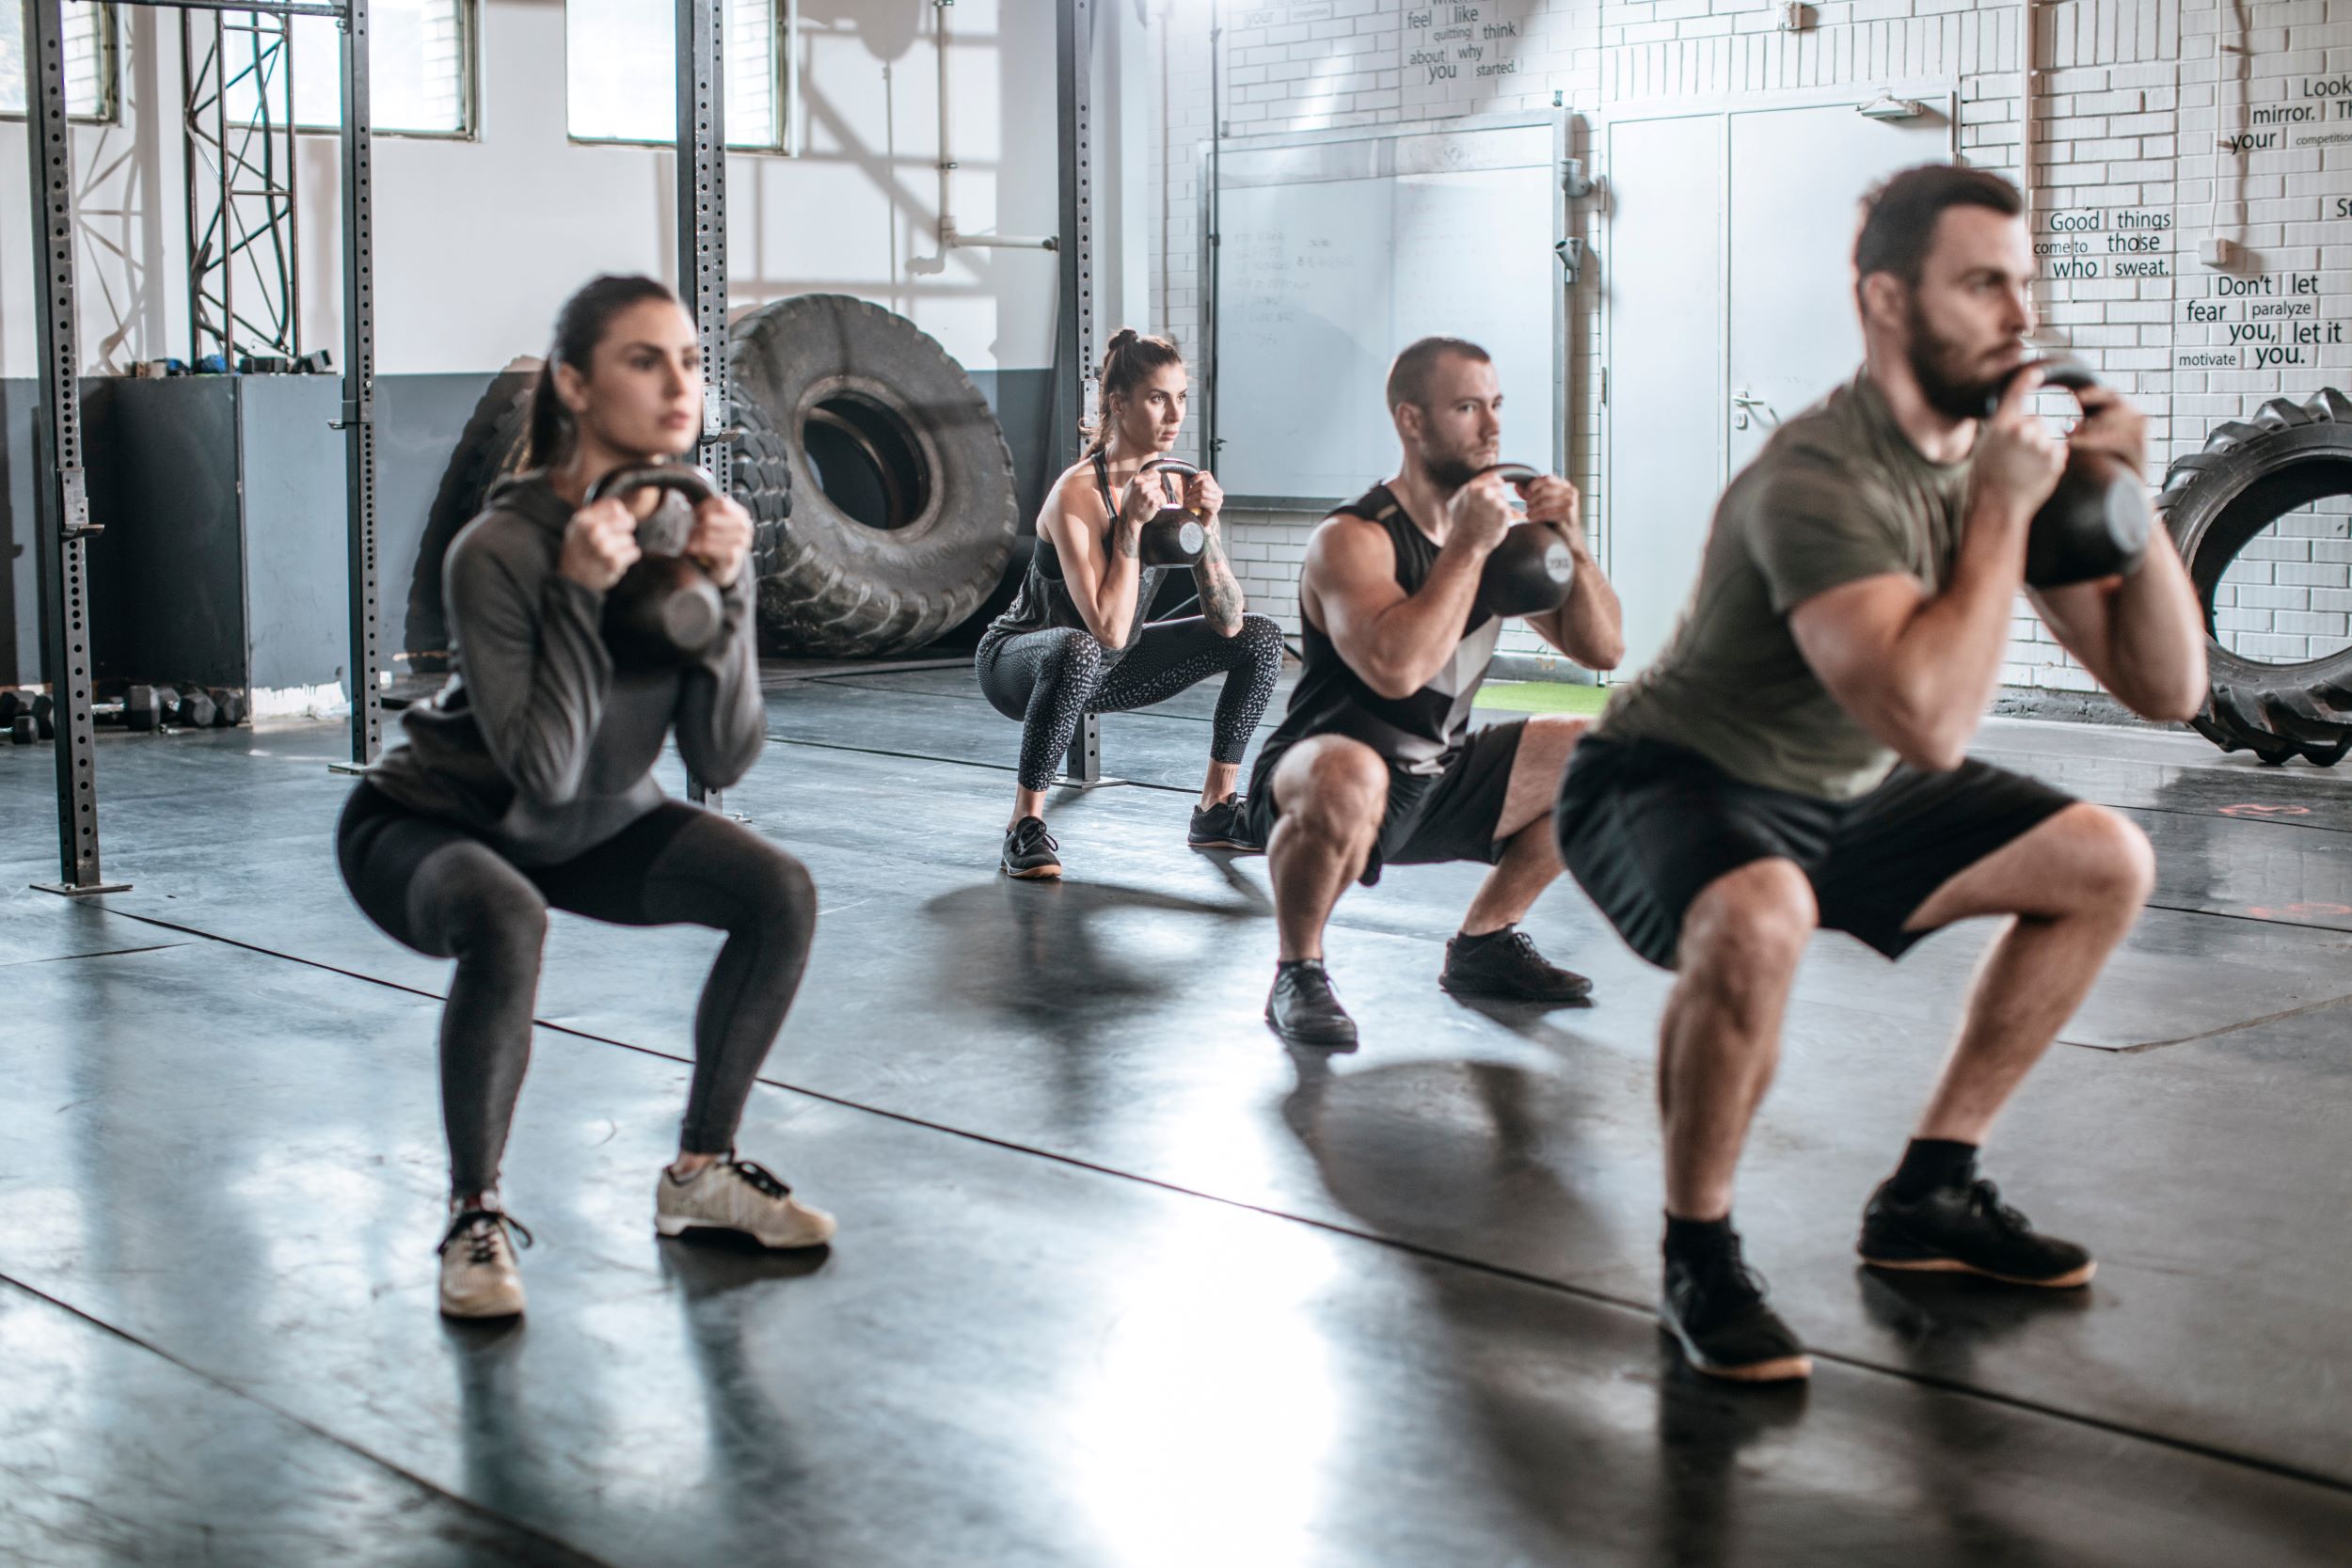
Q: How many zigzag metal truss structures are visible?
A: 1